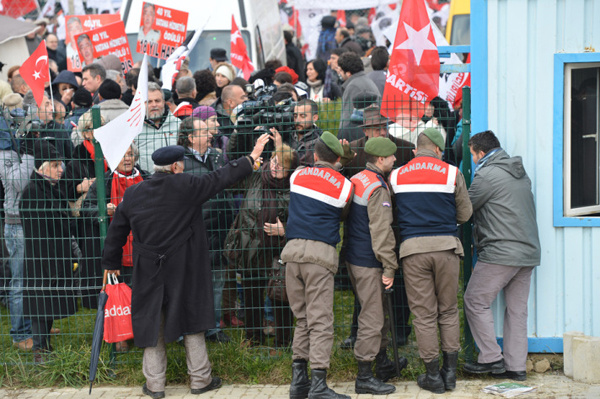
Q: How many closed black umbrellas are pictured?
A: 1